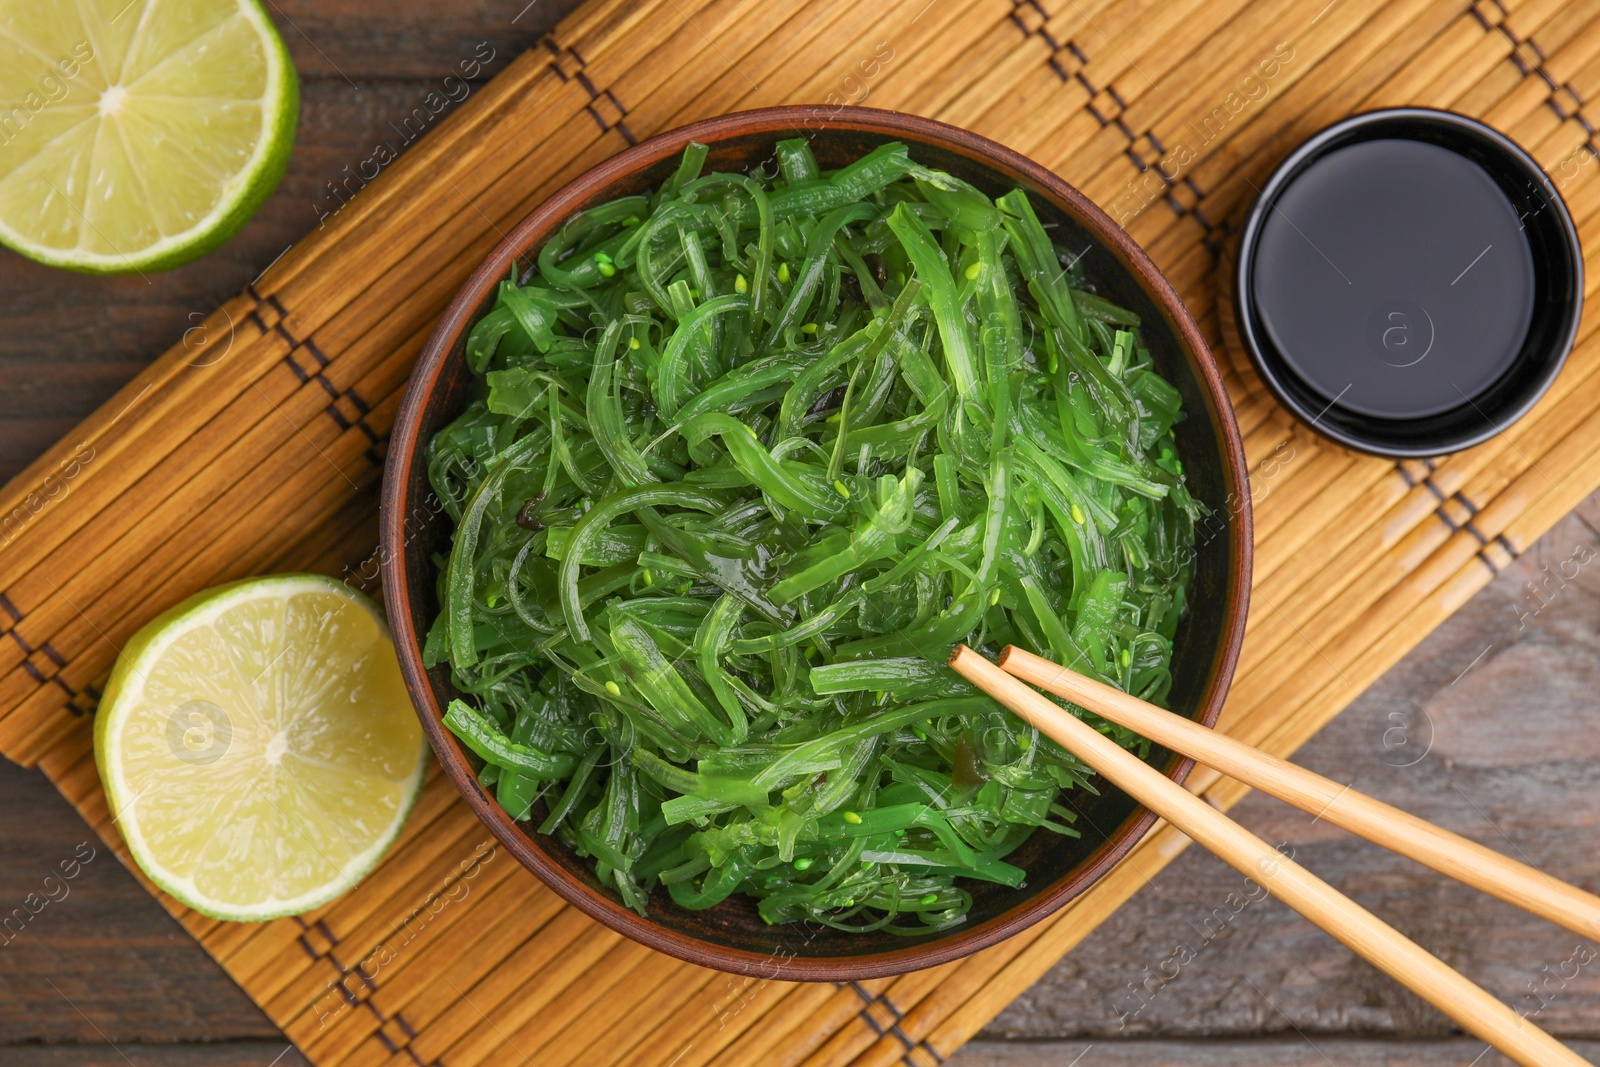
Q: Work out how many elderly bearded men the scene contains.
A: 0